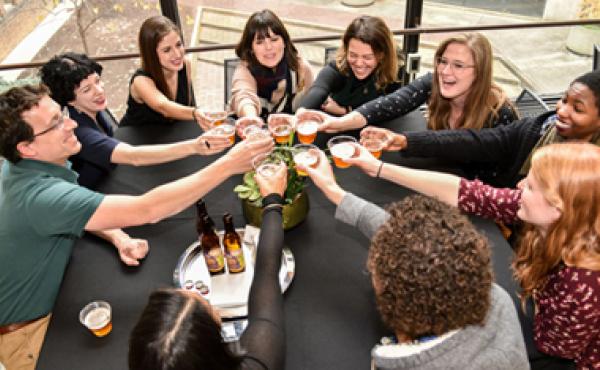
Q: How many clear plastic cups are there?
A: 11